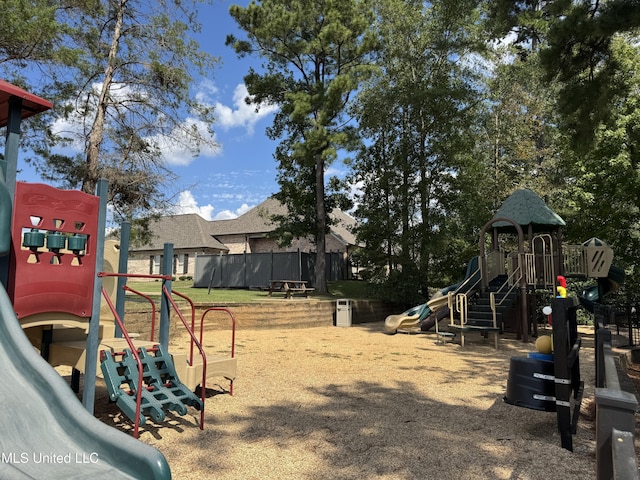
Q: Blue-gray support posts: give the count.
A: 4